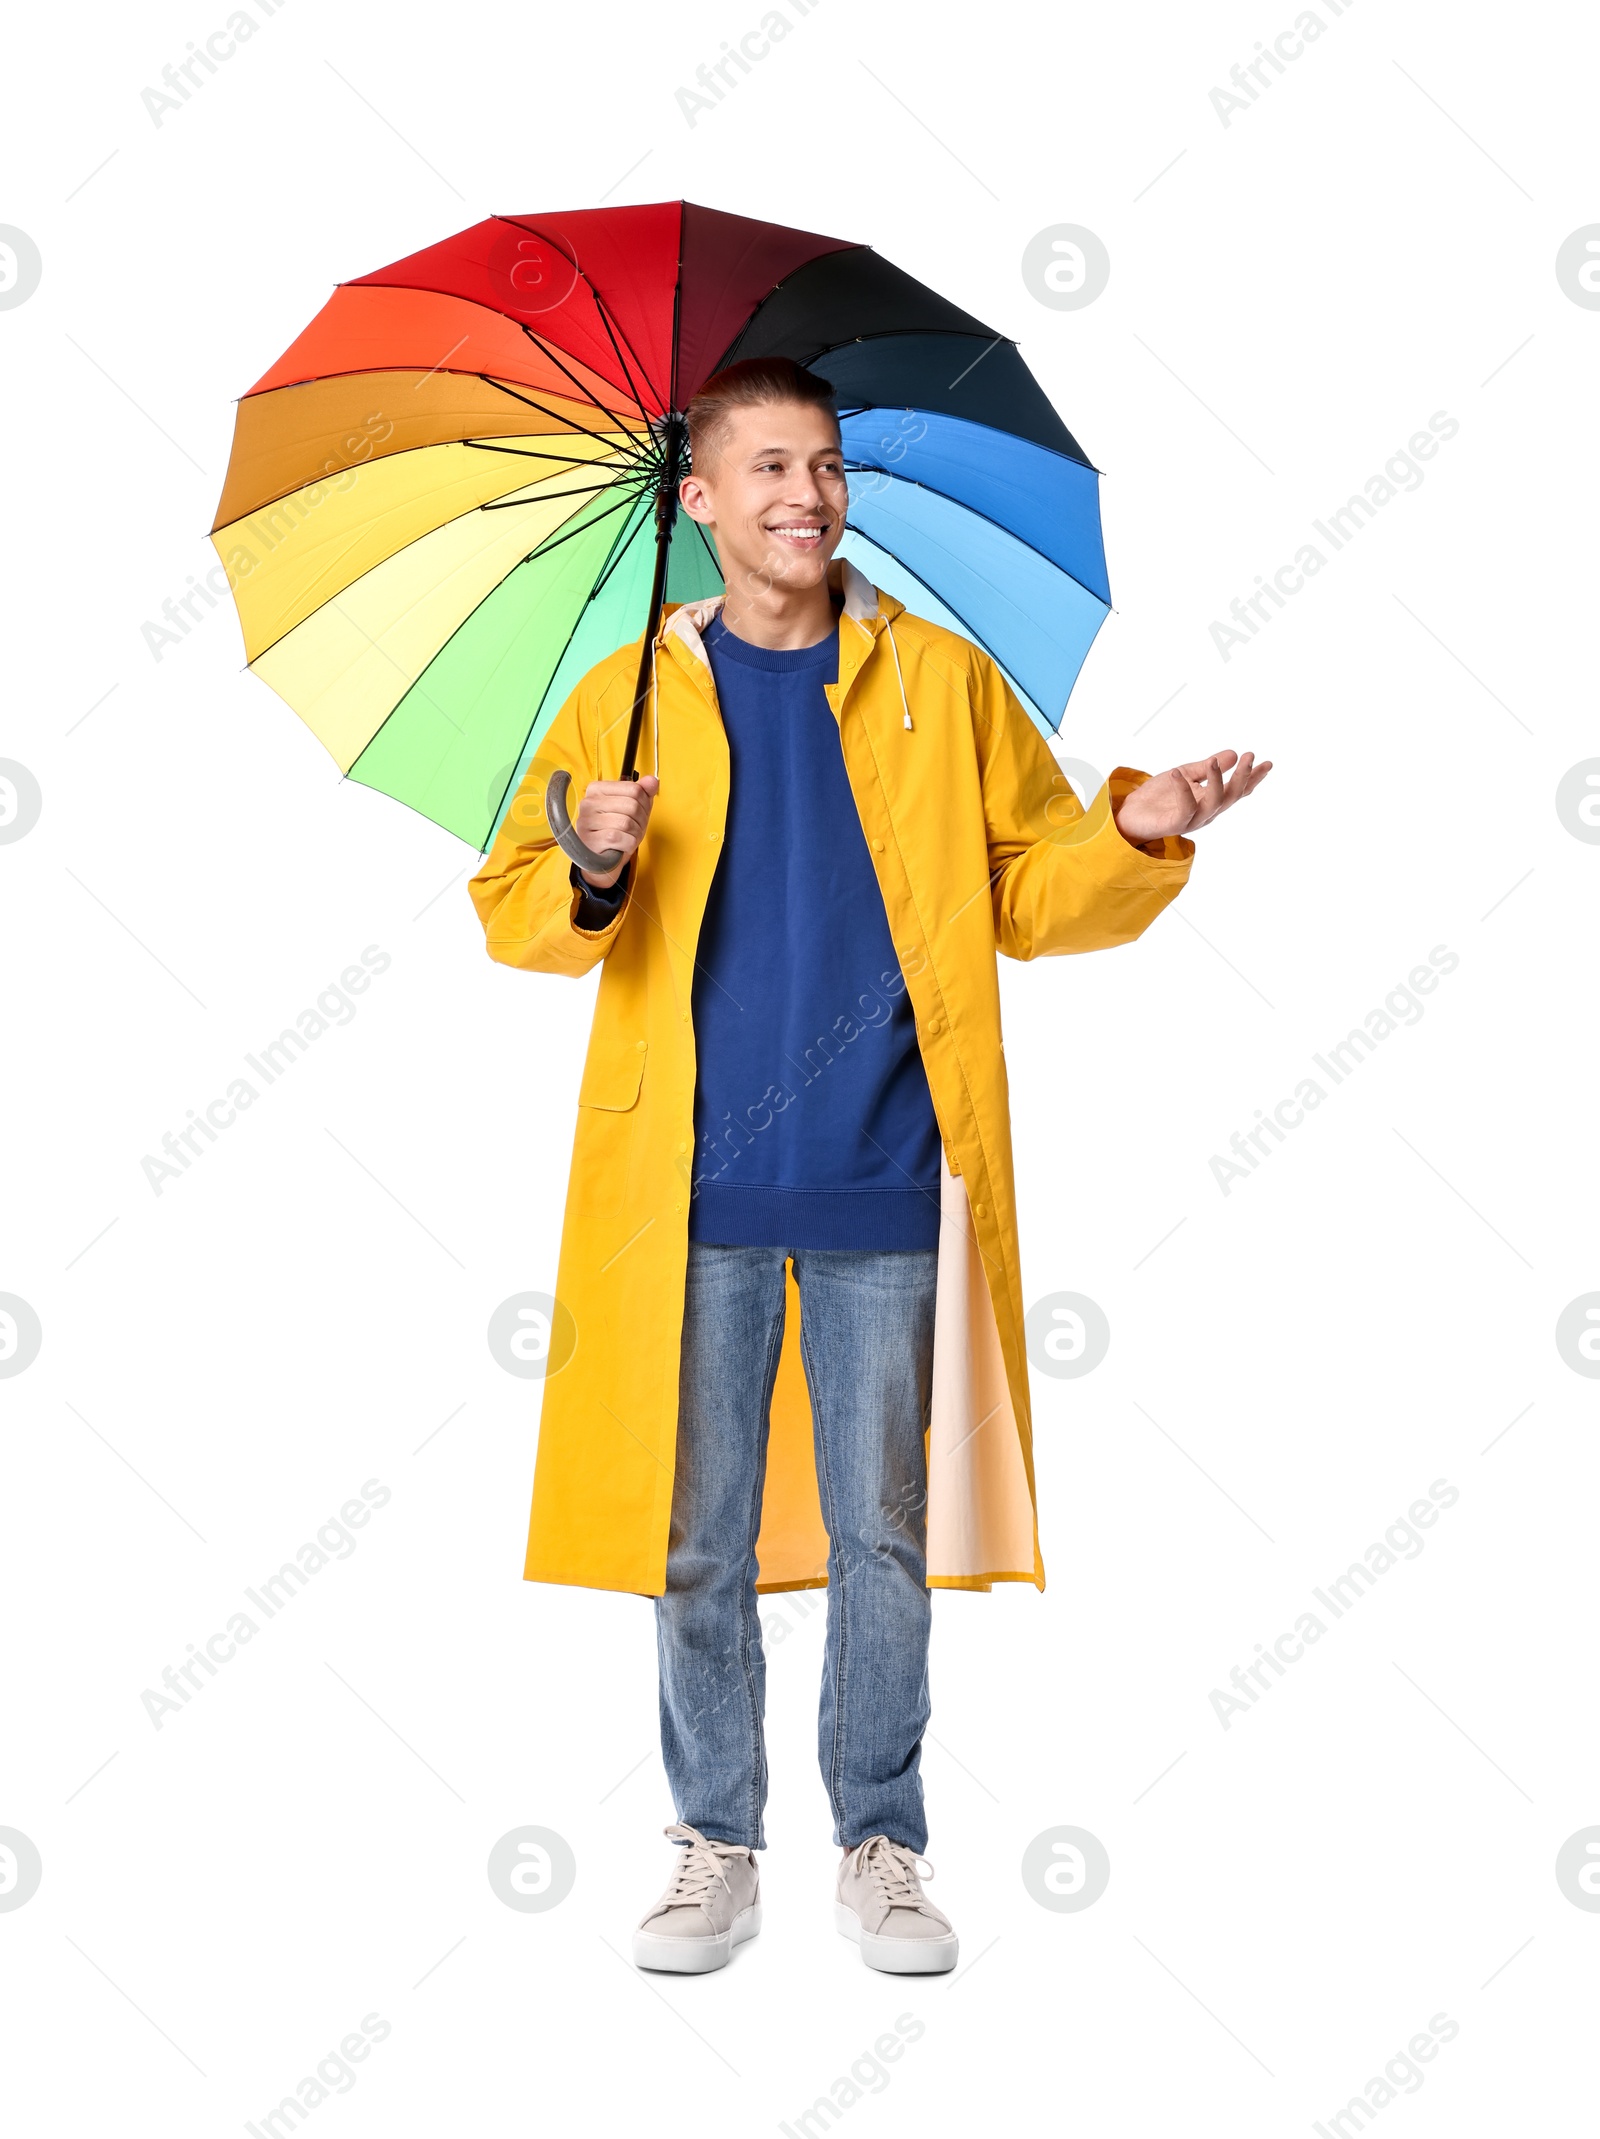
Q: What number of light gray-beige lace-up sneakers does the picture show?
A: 2